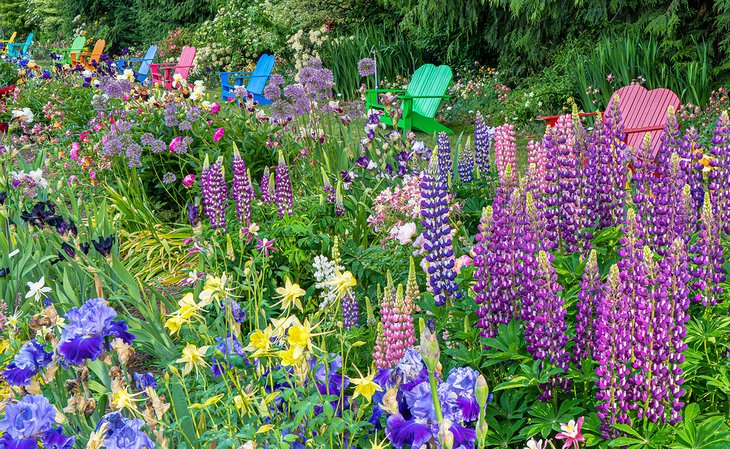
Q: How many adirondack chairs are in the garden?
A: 9